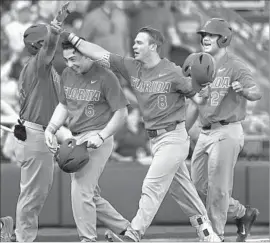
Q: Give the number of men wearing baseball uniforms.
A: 4